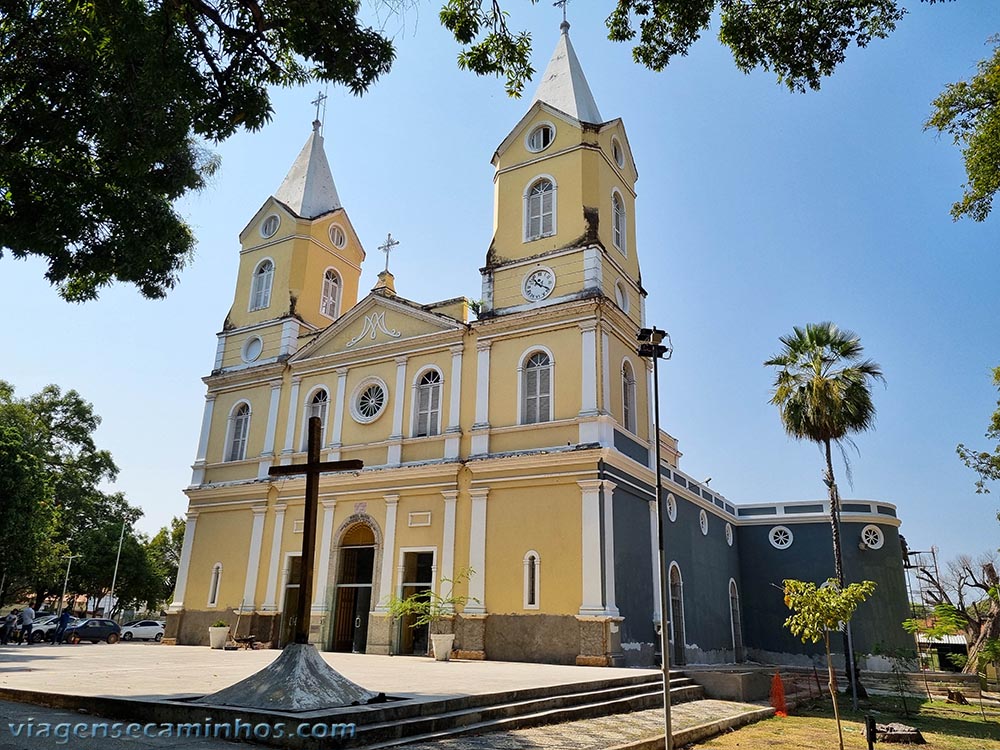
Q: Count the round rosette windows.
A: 6